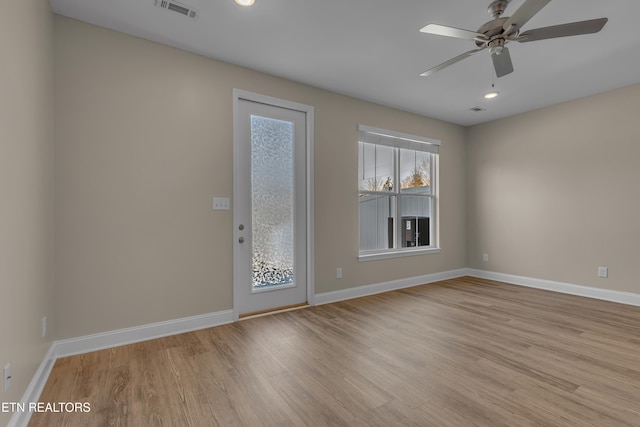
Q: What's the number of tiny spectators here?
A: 0